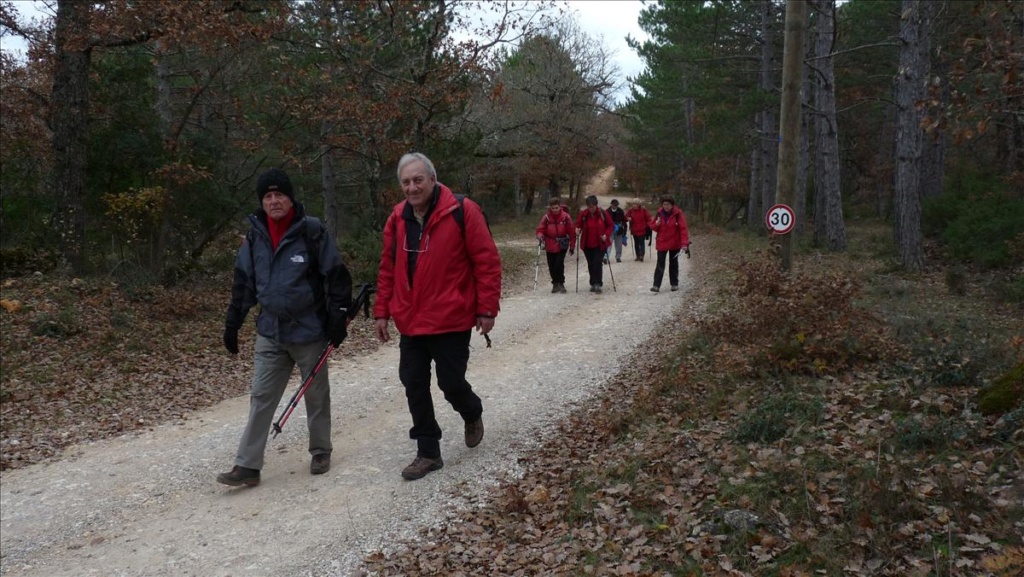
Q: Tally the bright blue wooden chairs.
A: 0